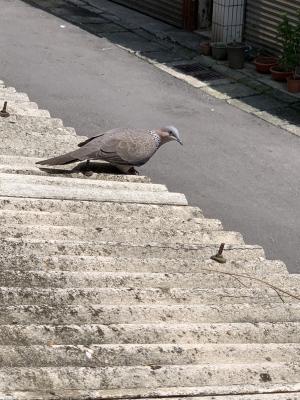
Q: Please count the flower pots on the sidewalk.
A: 6